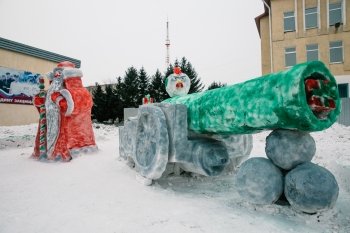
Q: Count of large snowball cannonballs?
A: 3